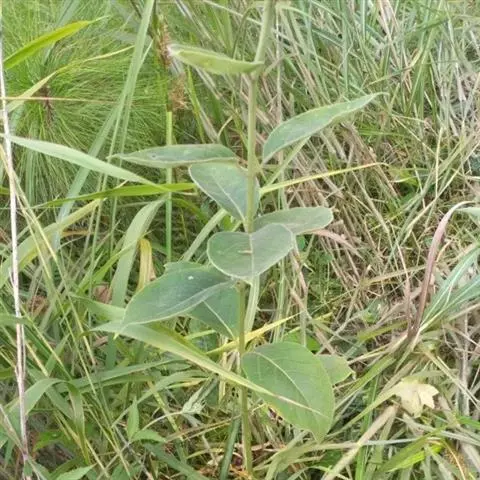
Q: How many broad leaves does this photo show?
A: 10